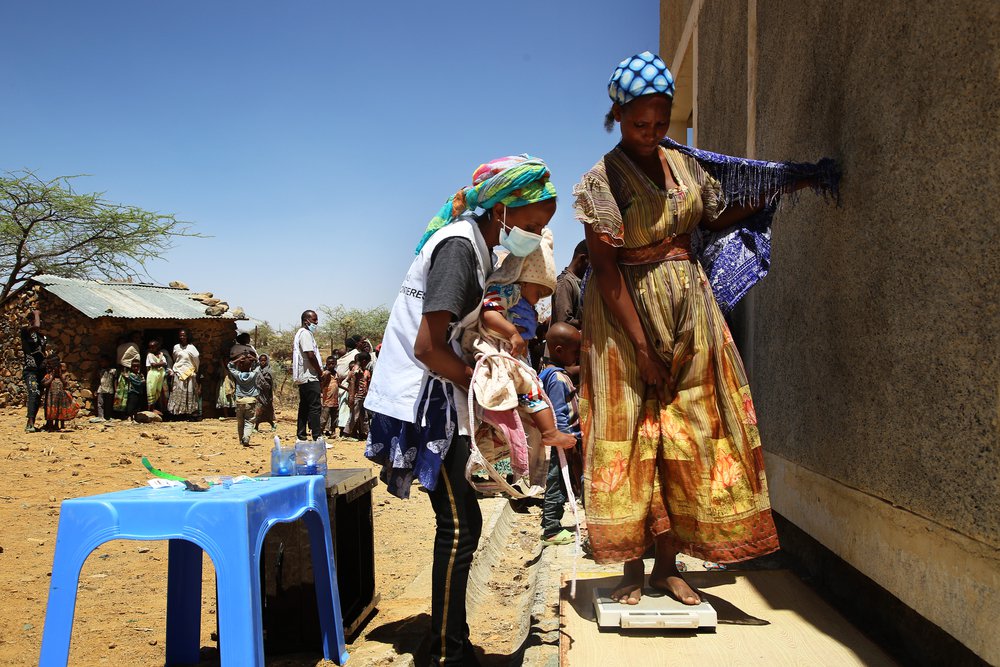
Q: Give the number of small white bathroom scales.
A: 1